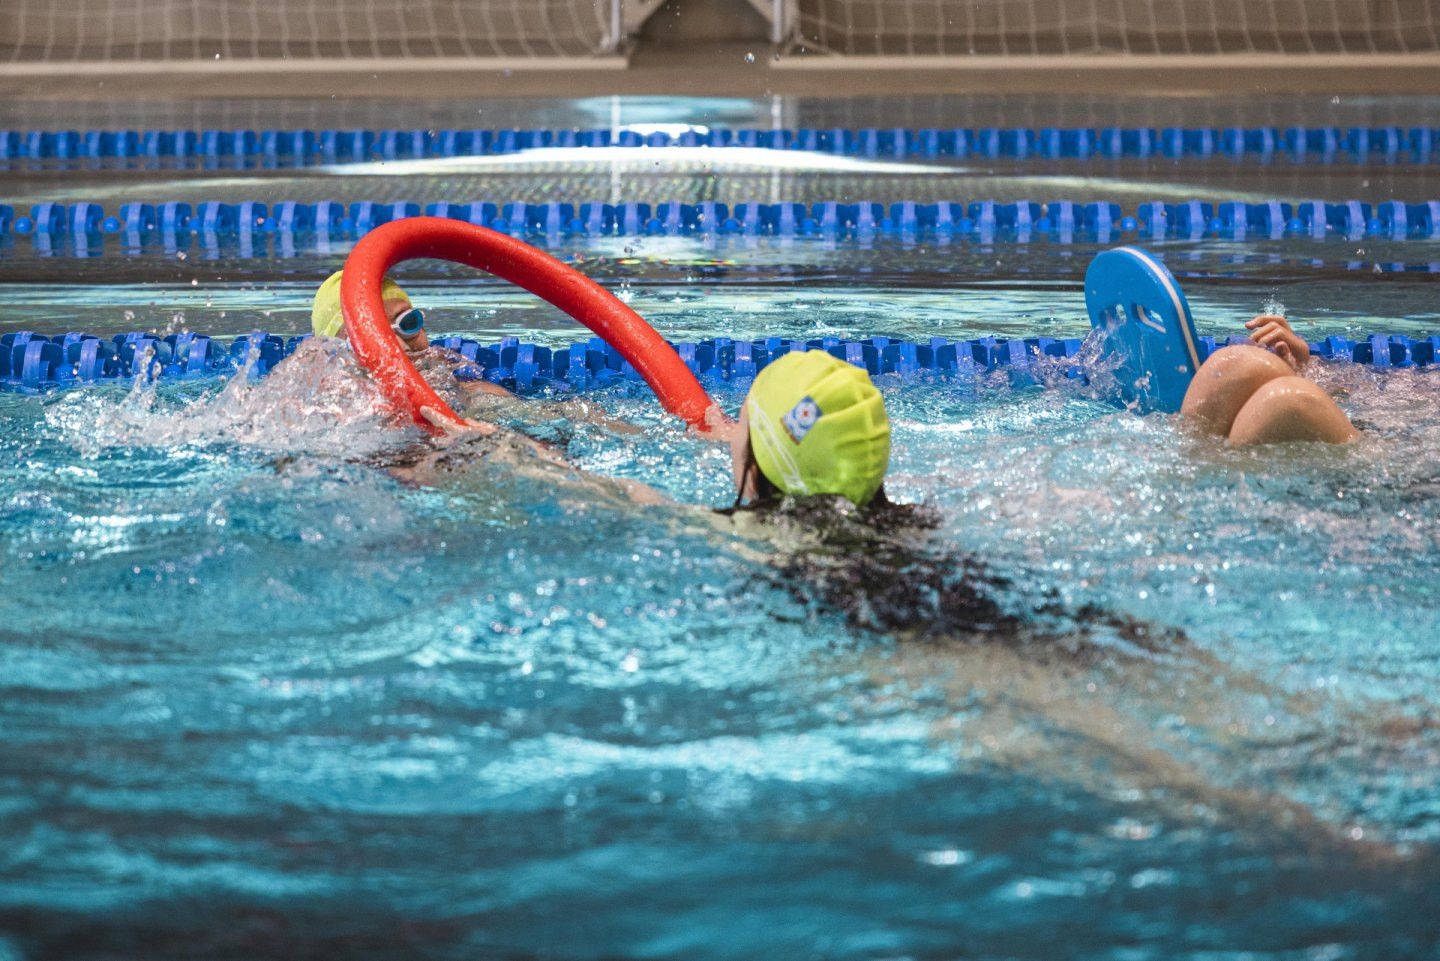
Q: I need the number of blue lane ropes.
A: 3